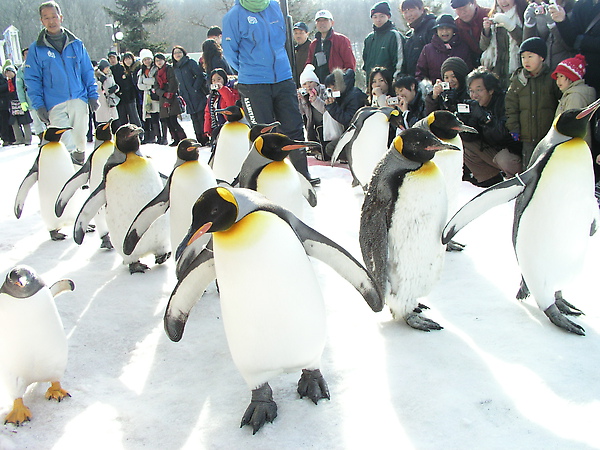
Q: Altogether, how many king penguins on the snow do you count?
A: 12